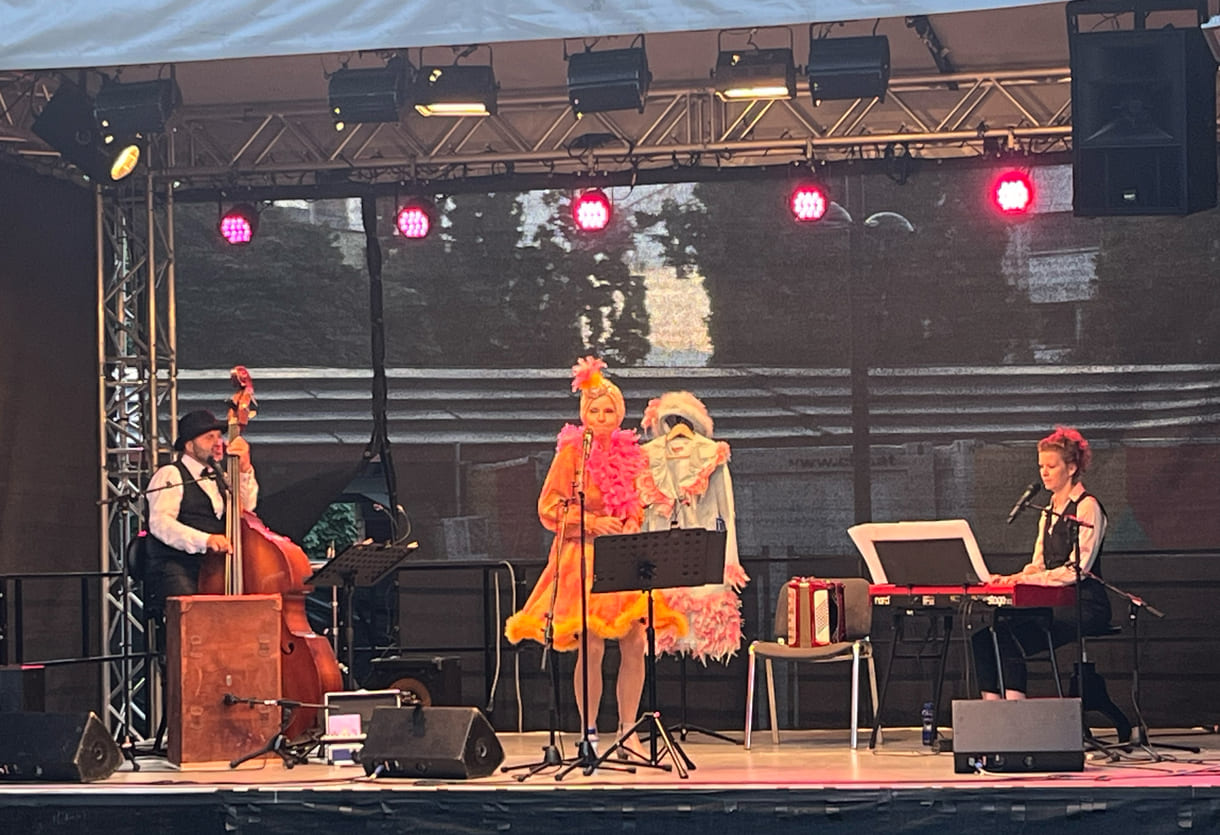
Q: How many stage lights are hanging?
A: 12